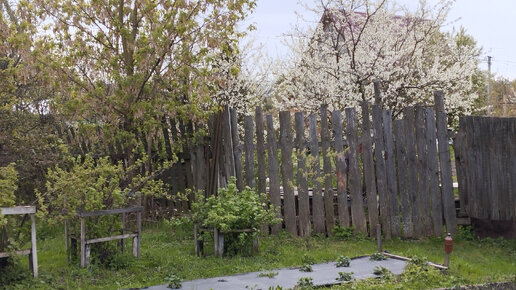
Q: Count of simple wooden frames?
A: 3